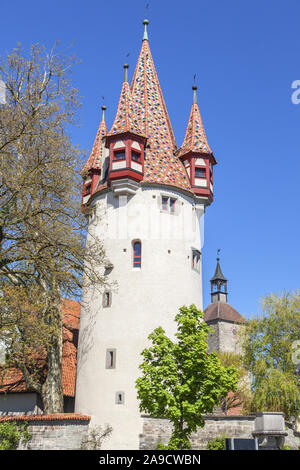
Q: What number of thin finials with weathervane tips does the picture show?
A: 5